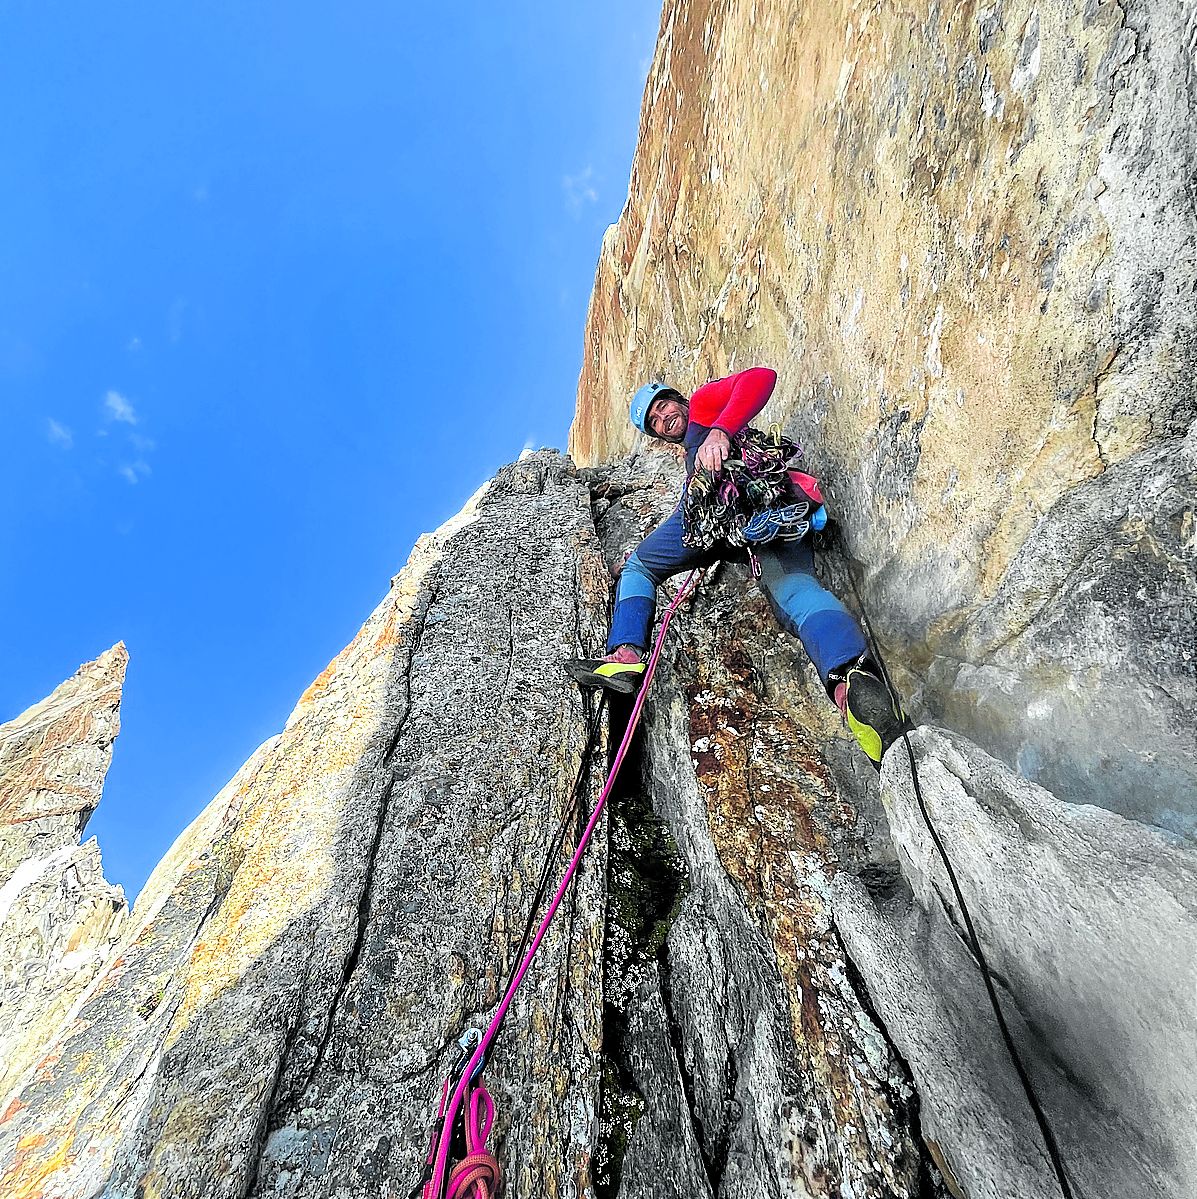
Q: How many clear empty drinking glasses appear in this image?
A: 0